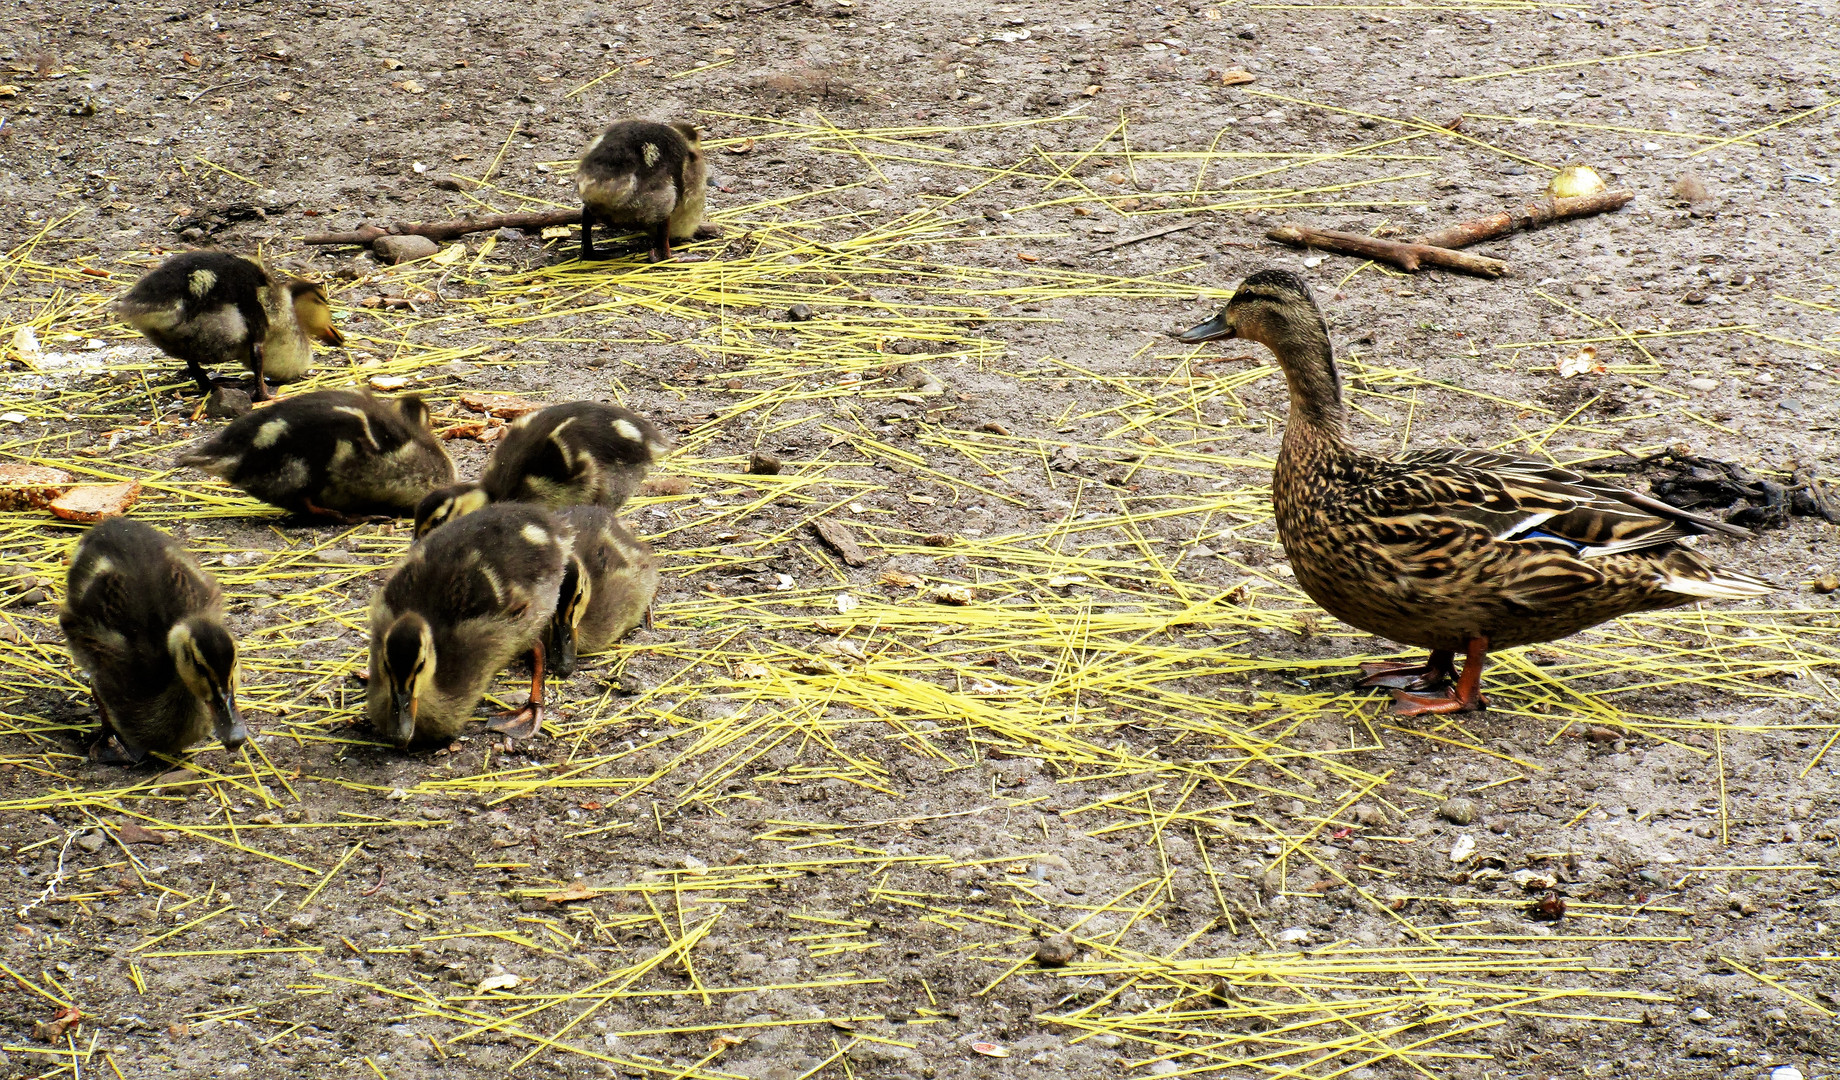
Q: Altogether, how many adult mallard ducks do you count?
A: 1